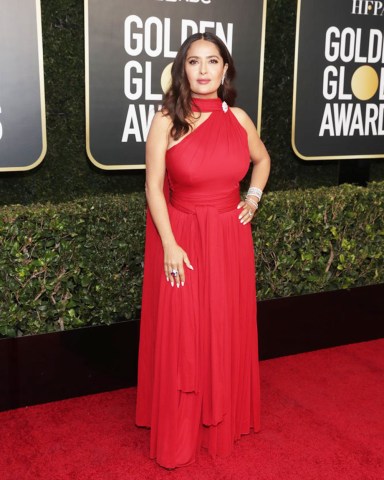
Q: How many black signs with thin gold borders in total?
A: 3